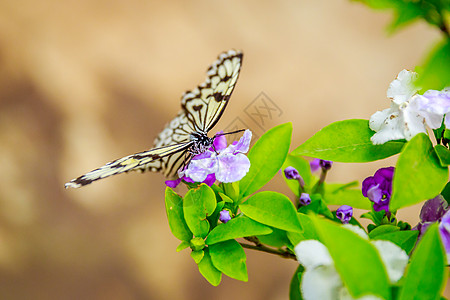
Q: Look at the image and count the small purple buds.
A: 5